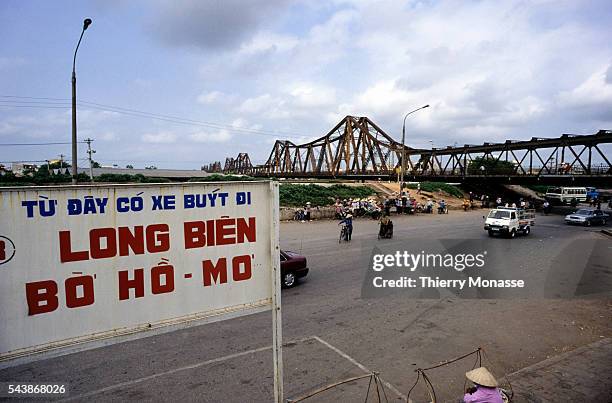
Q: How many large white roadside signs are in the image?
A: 1